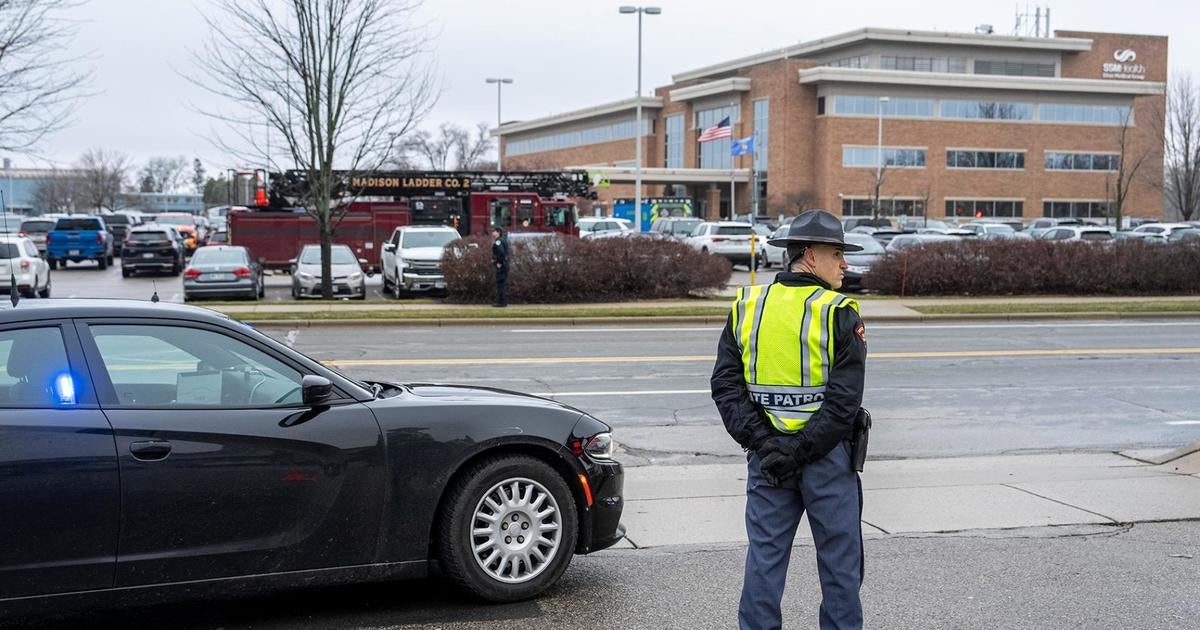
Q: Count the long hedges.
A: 2